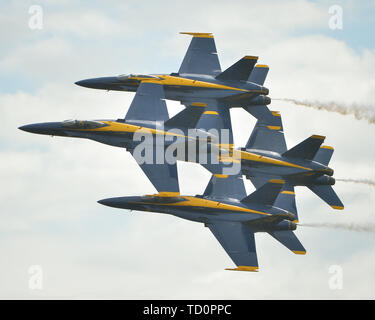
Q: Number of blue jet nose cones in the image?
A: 3